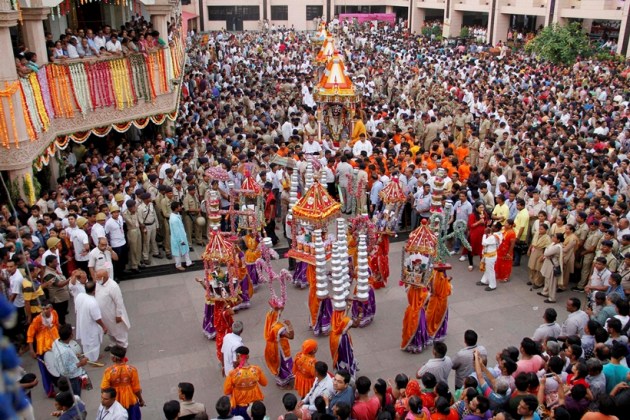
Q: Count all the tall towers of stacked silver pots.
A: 7